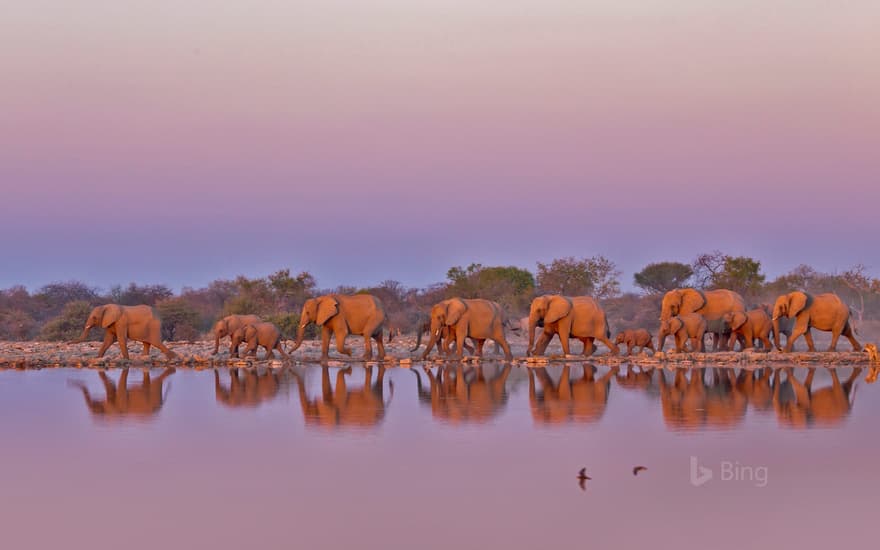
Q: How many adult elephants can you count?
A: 6